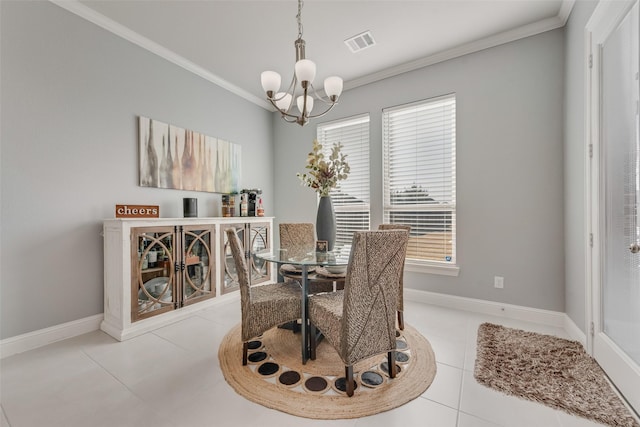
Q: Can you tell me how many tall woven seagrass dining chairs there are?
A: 4